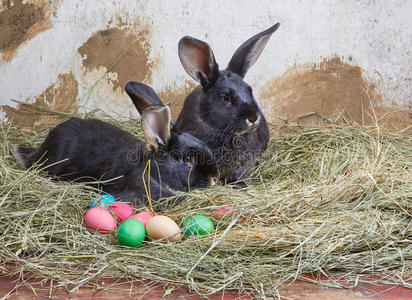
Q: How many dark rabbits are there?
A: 2